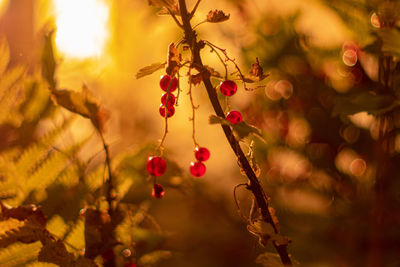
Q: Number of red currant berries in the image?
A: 9